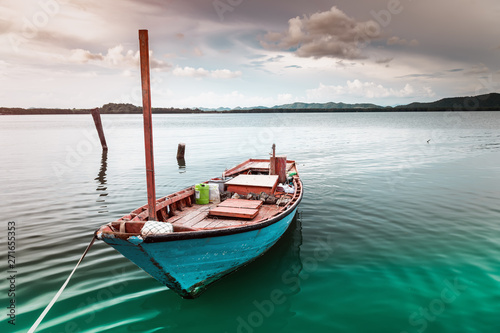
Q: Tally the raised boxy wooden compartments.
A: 2